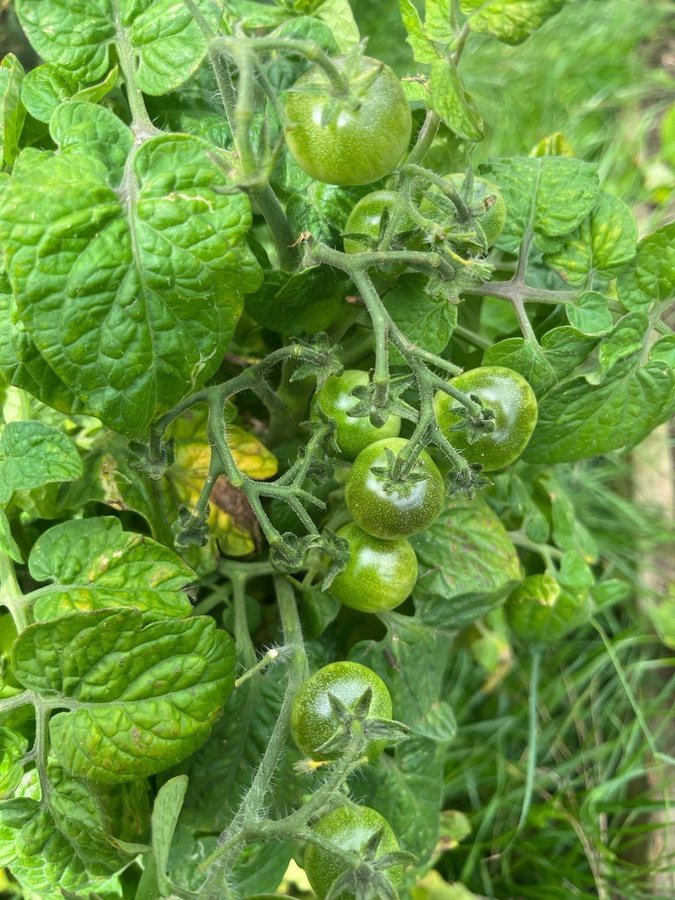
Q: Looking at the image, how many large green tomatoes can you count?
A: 9